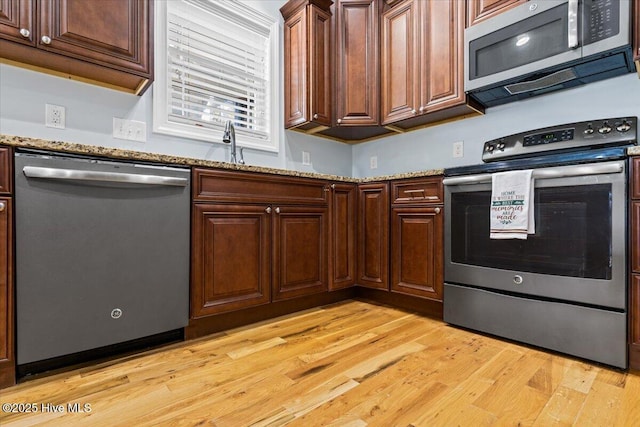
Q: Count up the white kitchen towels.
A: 1